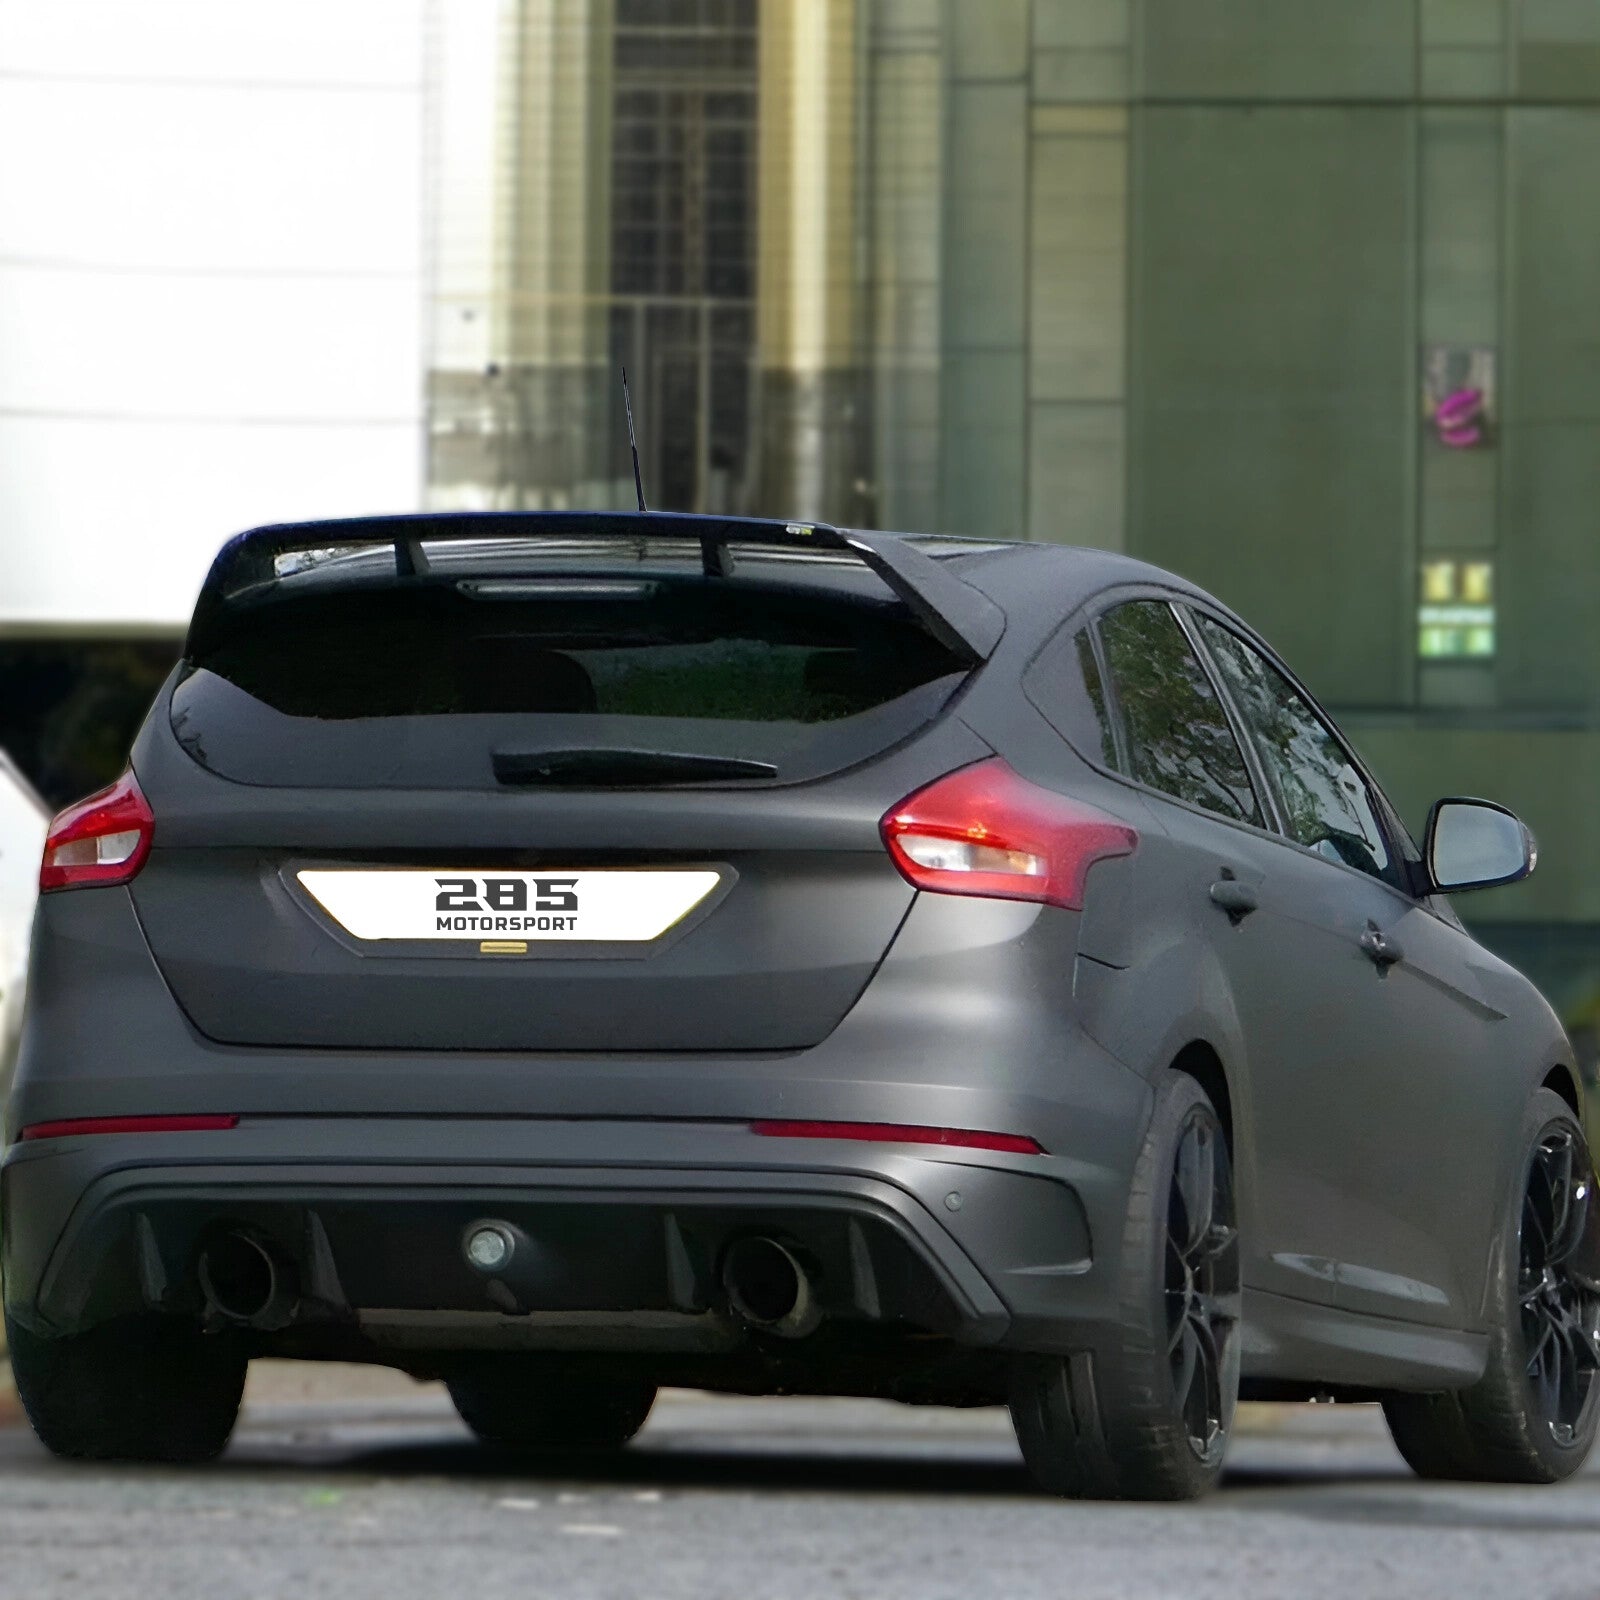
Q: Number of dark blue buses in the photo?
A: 0